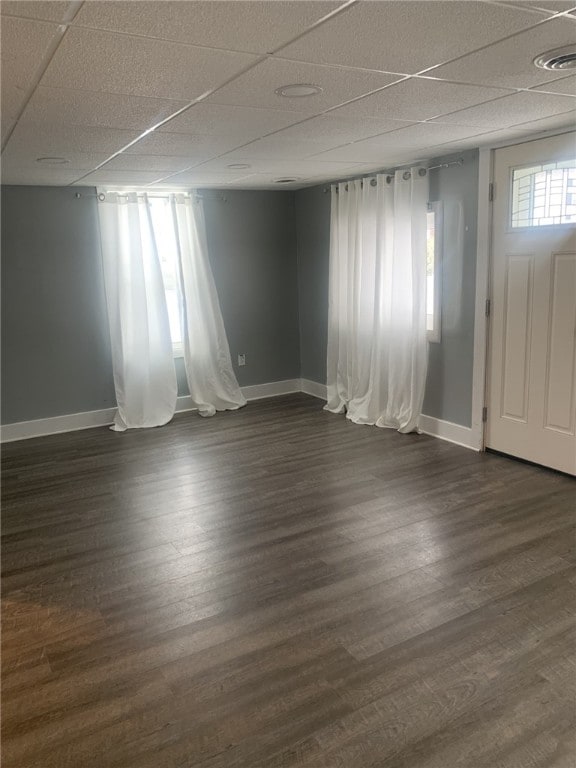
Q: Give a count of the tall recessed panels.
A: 2